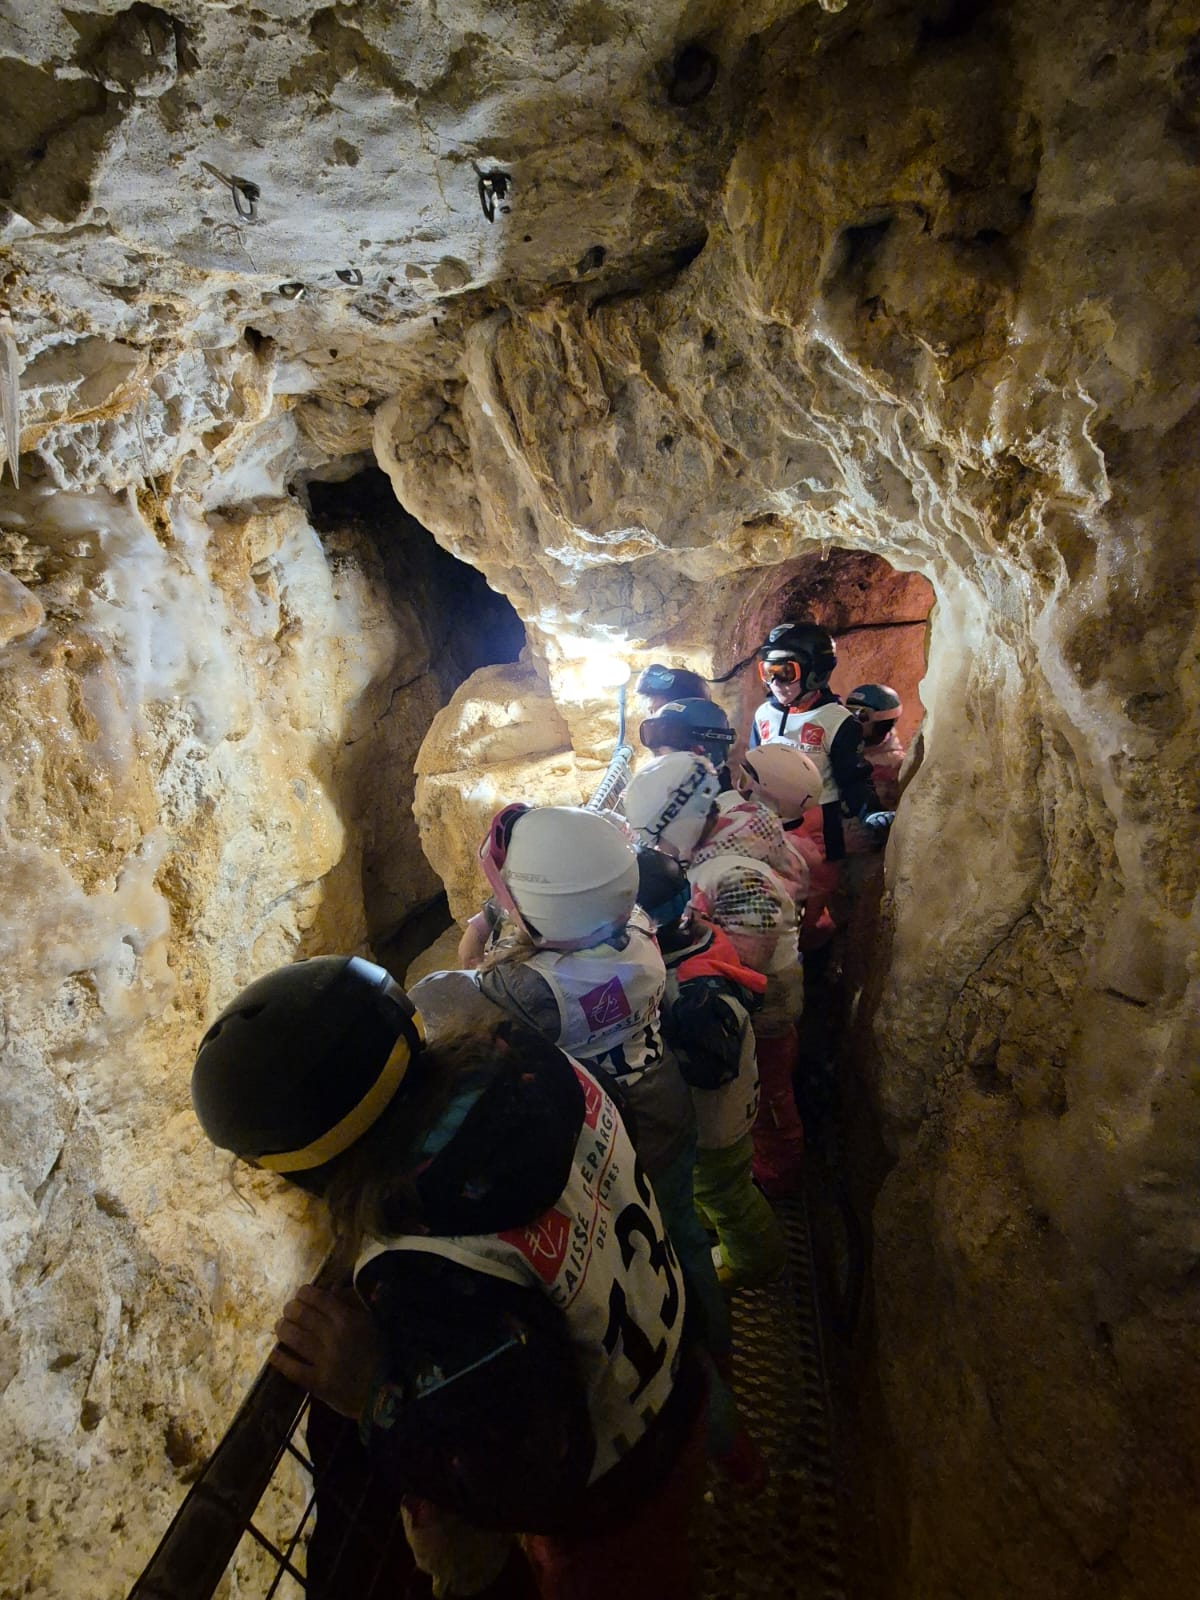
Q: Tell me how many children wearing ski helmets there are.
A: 9